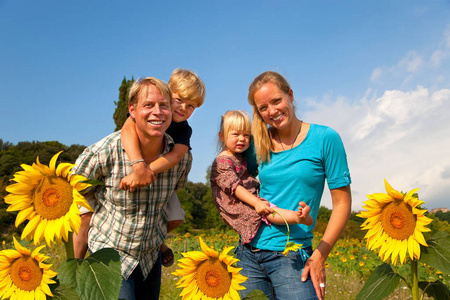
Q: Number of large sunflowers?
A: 4